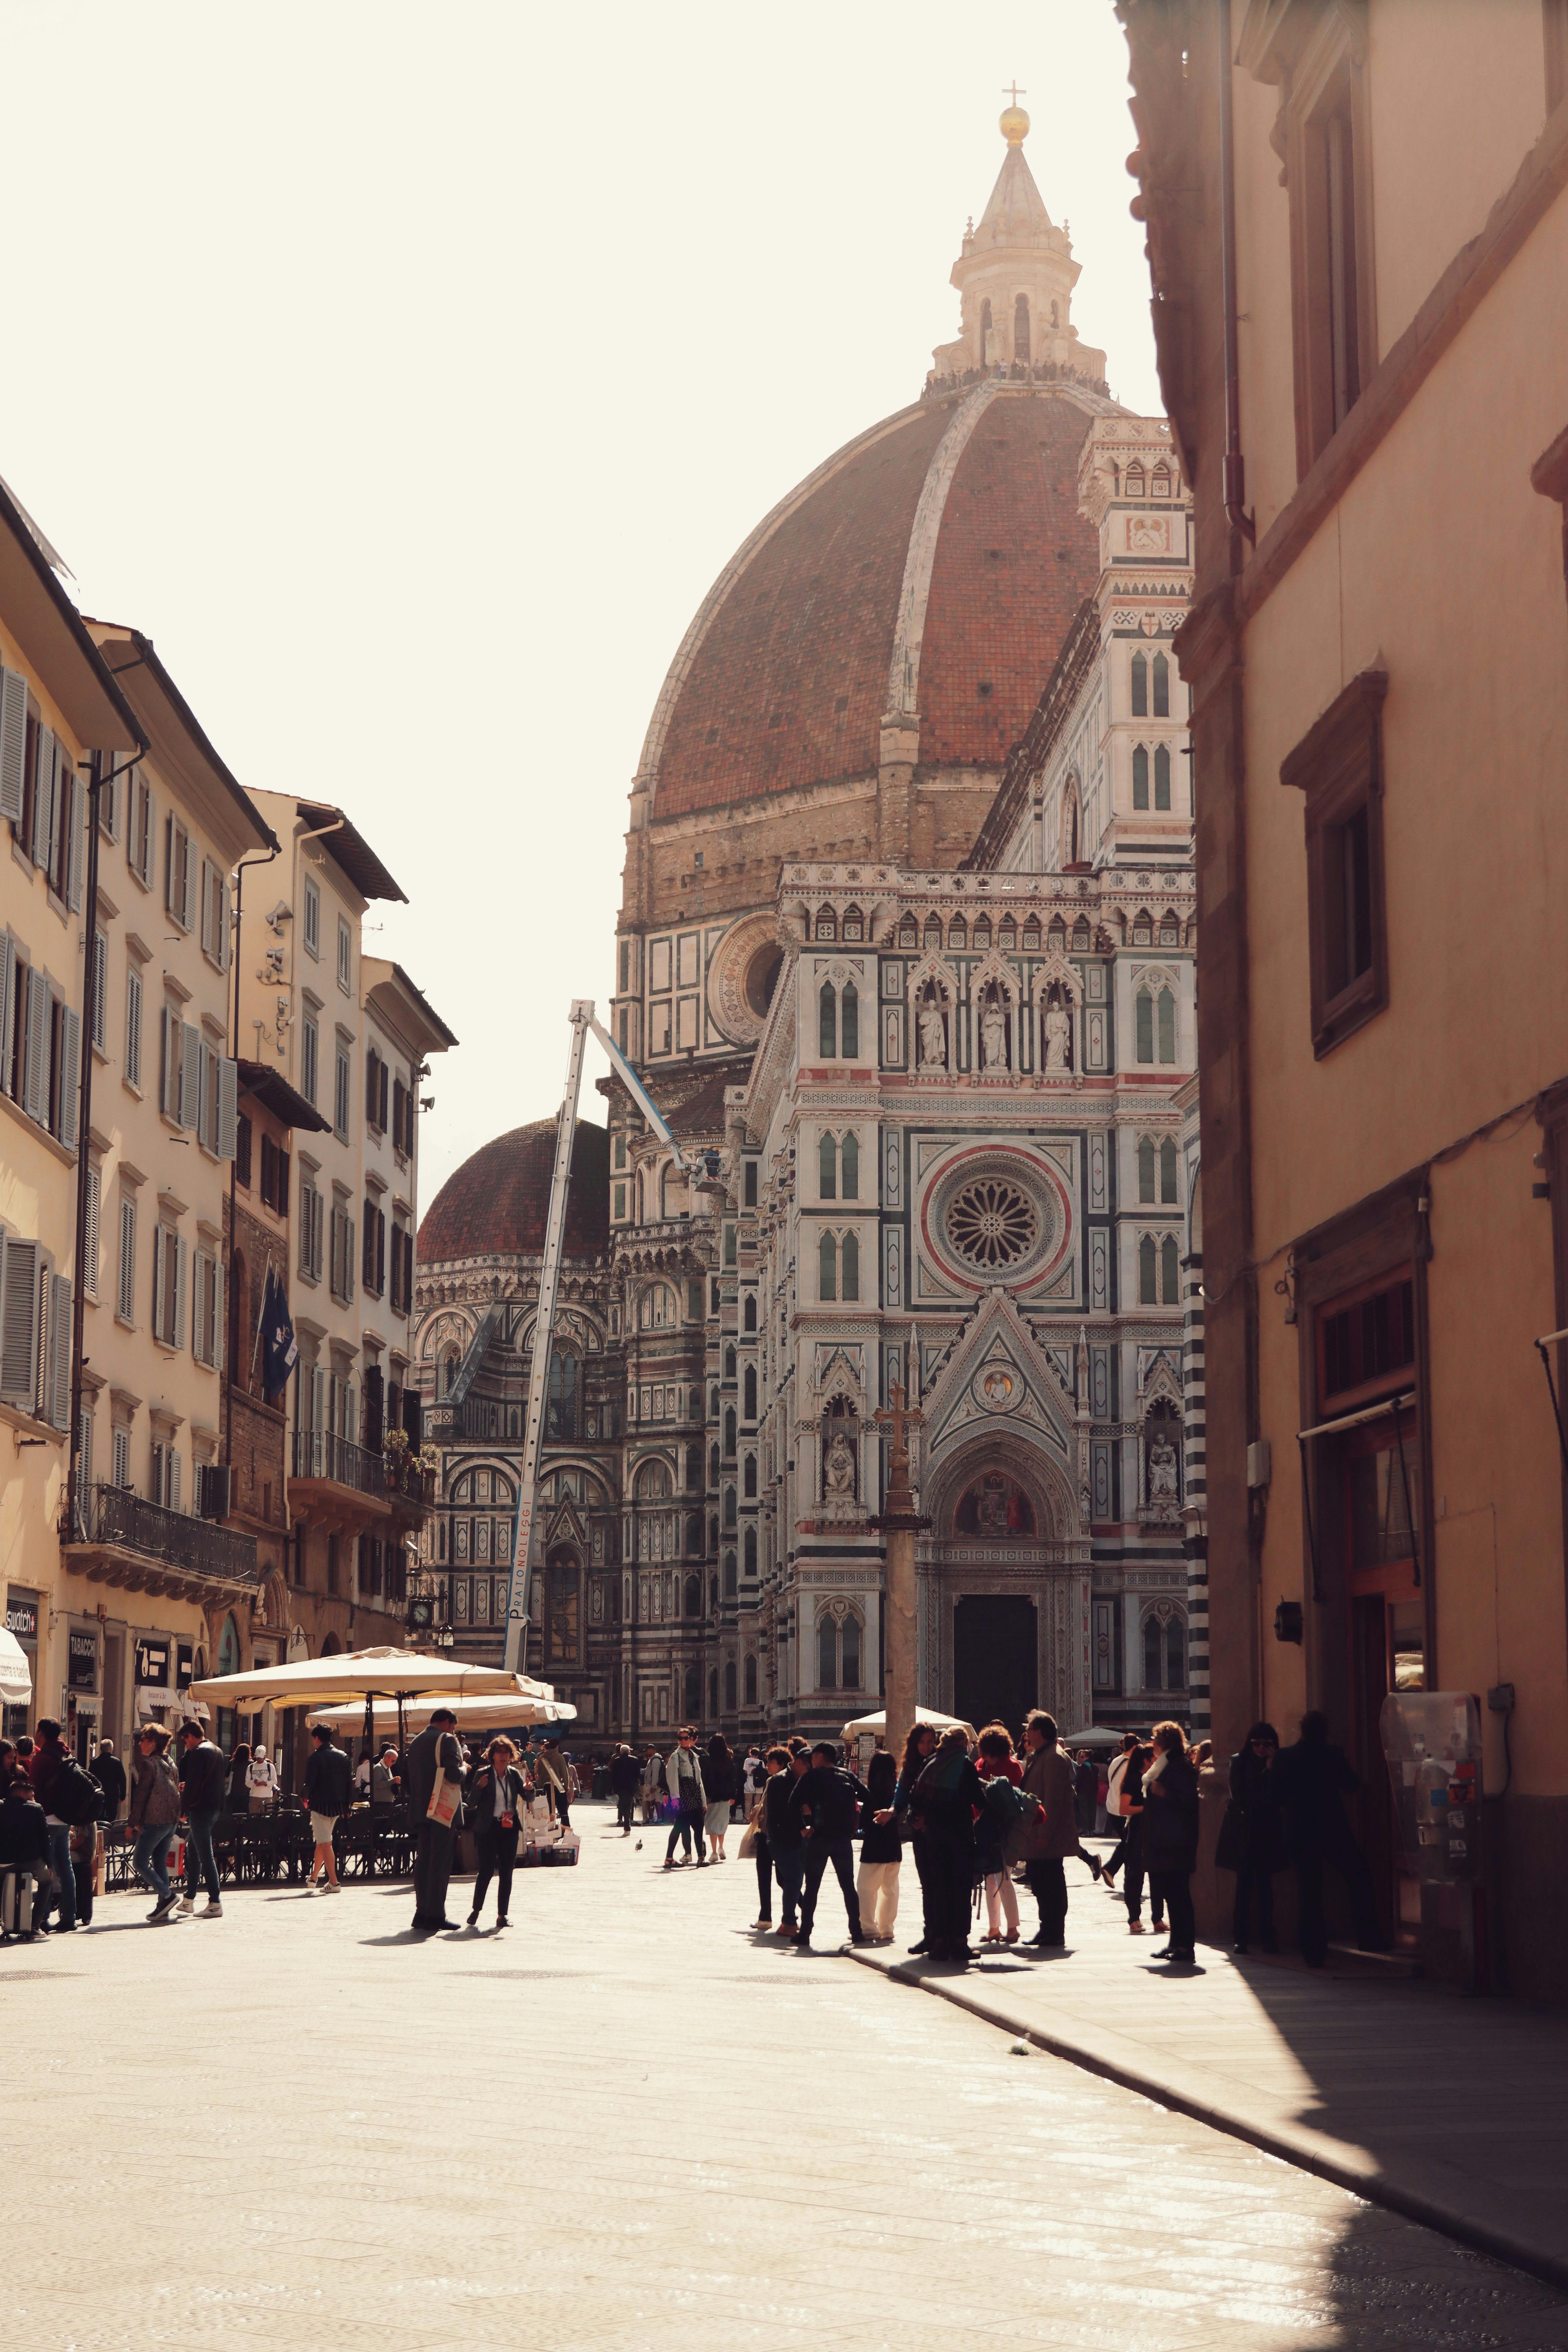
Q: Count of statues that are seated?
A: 2